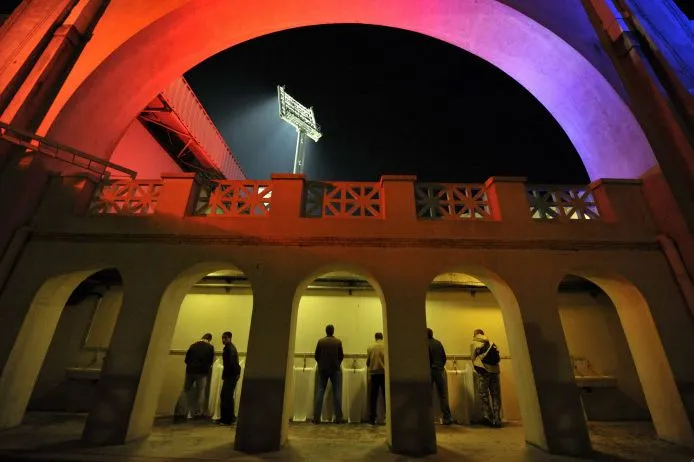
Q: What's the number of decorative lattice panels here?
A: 5